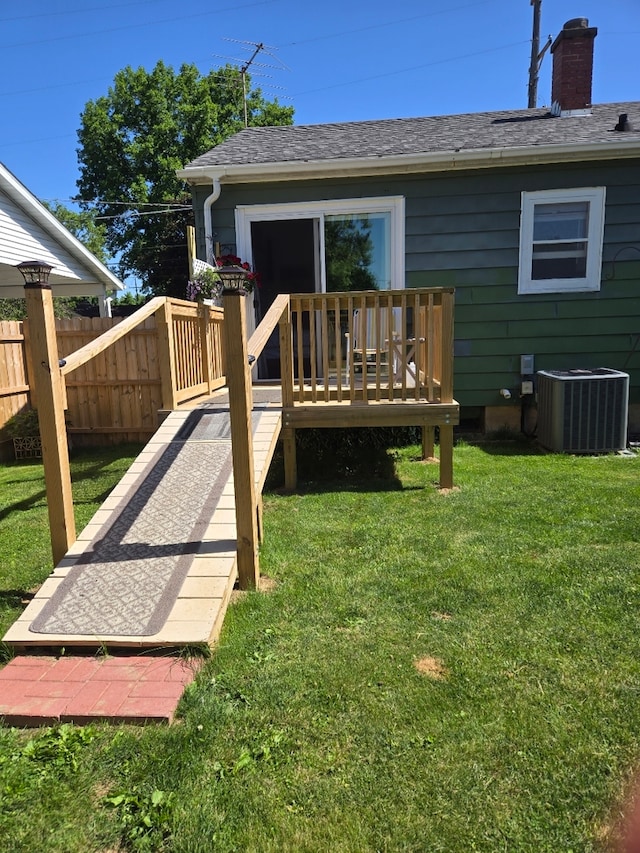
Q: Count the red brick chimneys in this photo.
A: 1